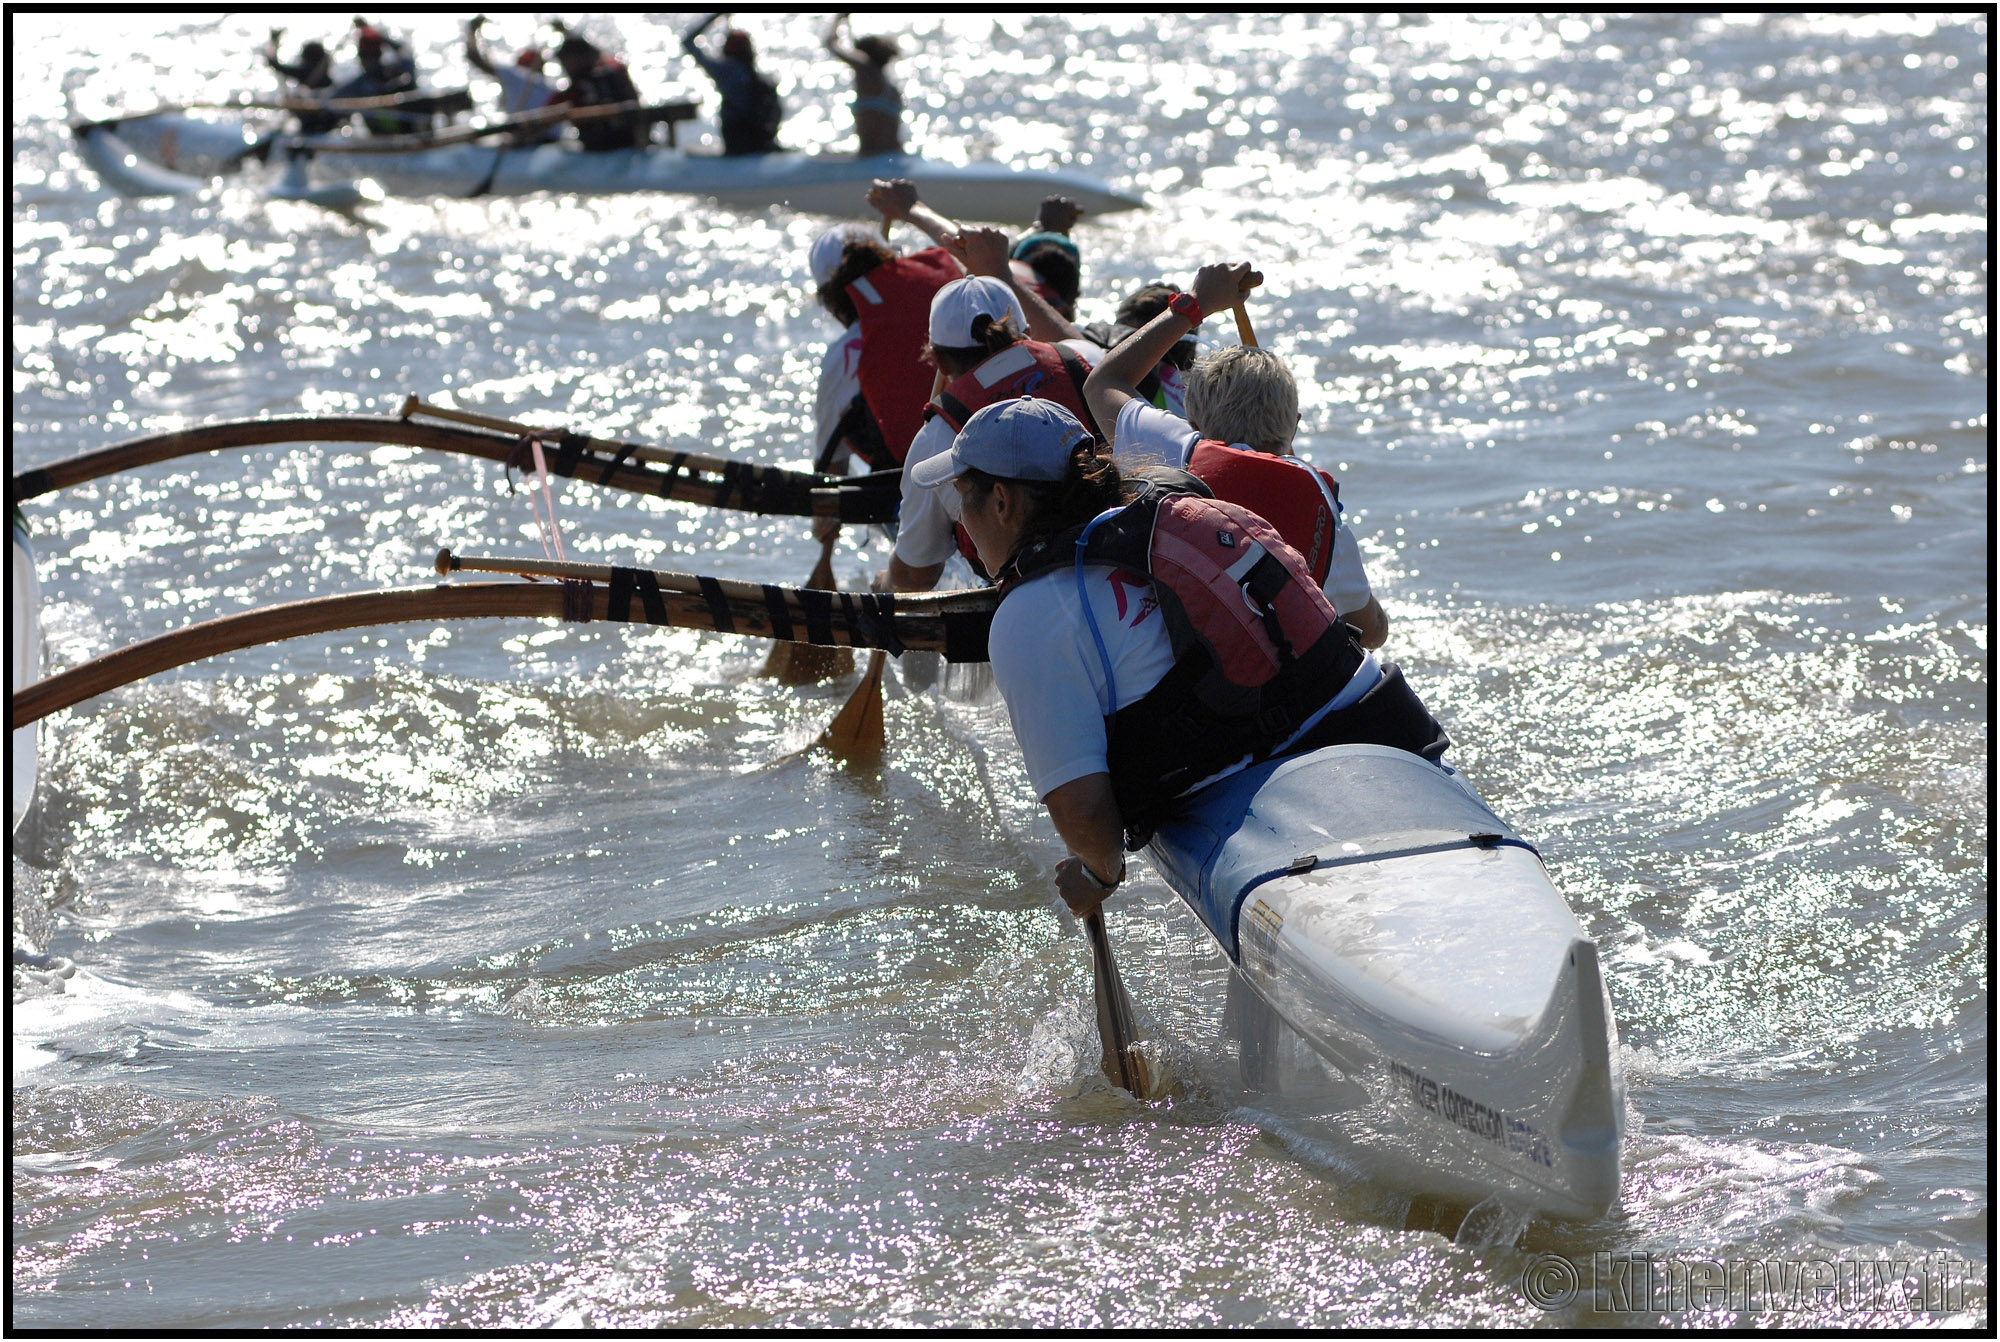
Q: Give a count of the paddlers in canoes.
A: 12